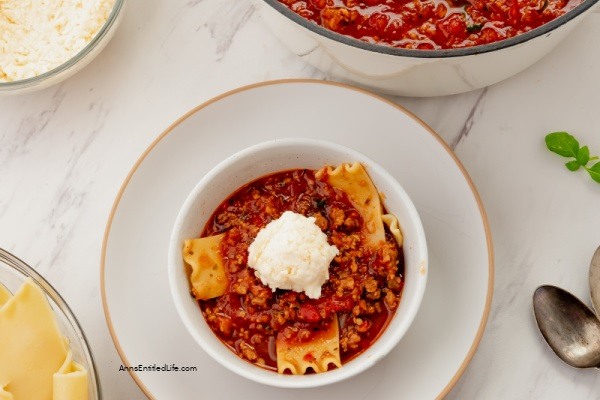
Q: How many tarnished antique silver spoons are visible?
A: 2